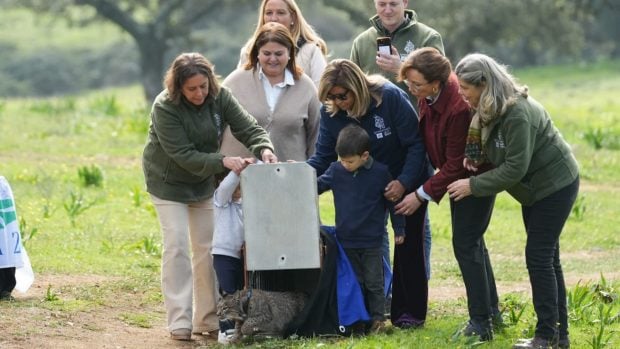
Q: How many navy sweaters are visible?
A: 2